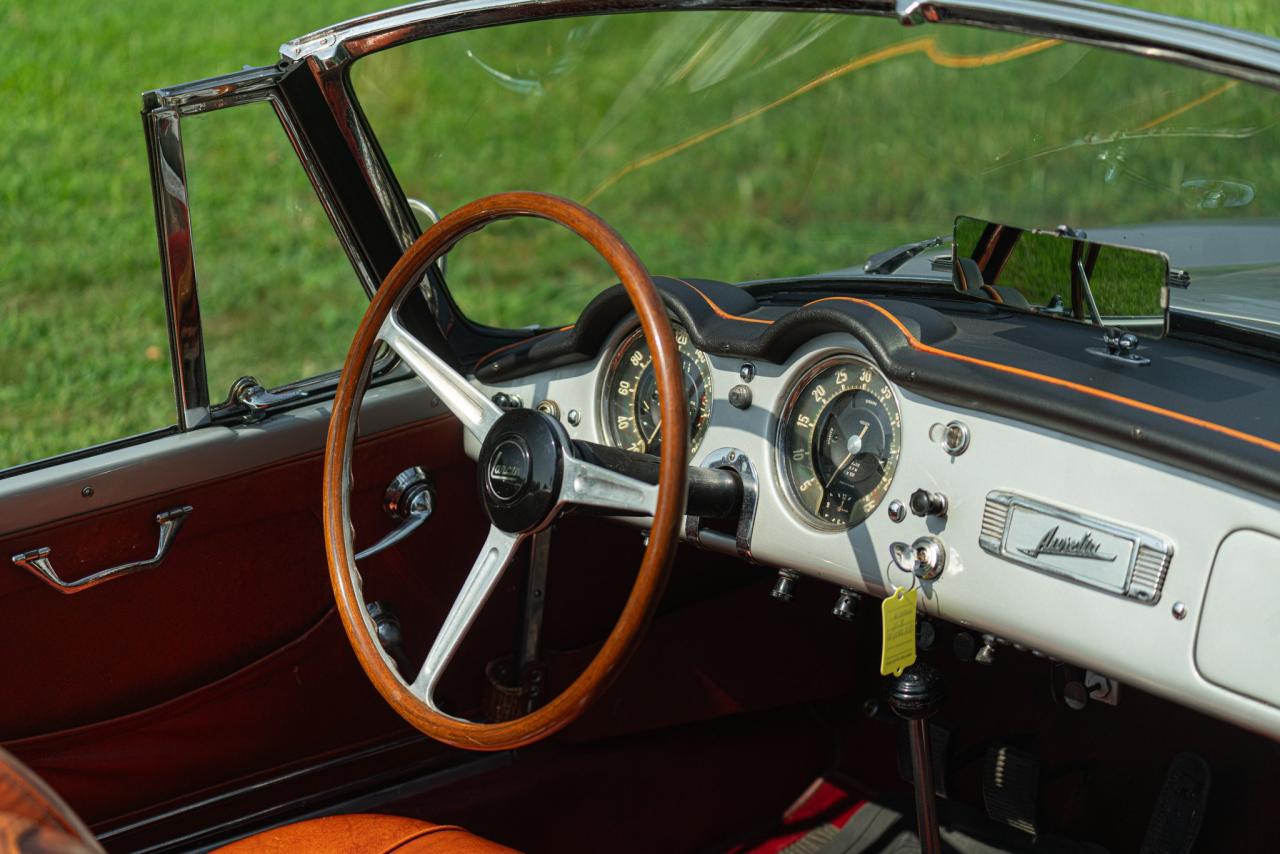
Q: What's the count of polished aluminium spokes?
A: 3